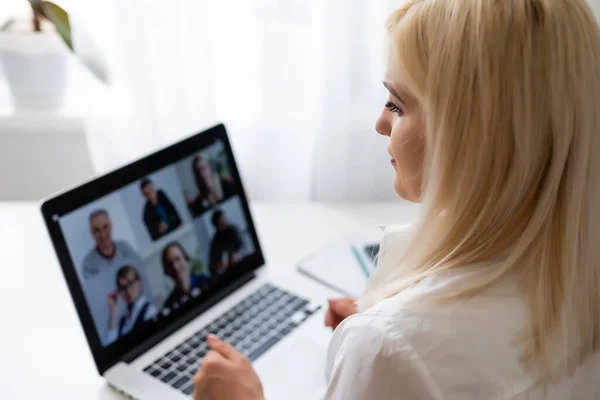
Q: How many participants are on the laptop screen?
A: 6